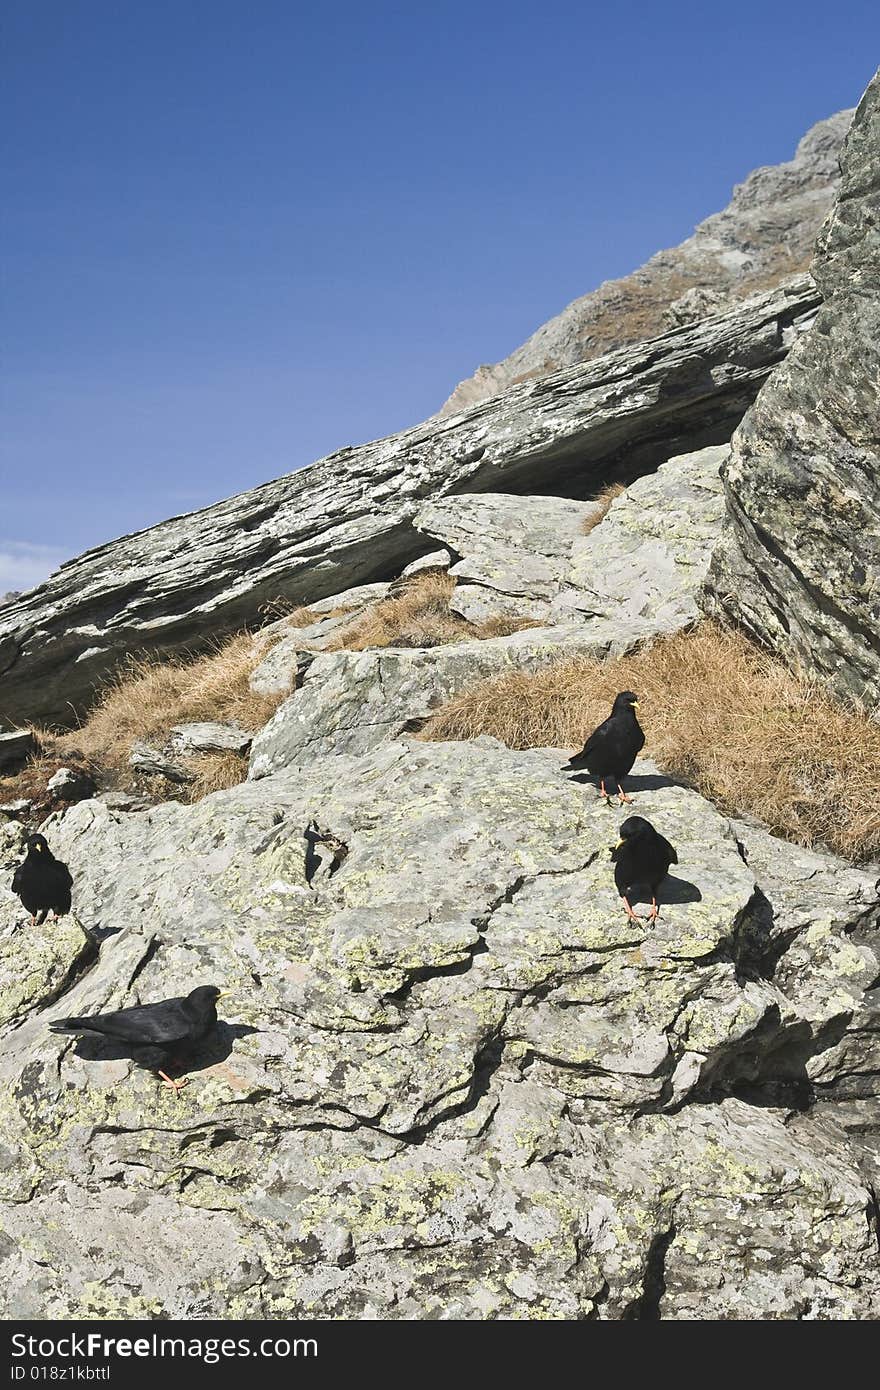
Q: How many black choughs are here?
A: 4